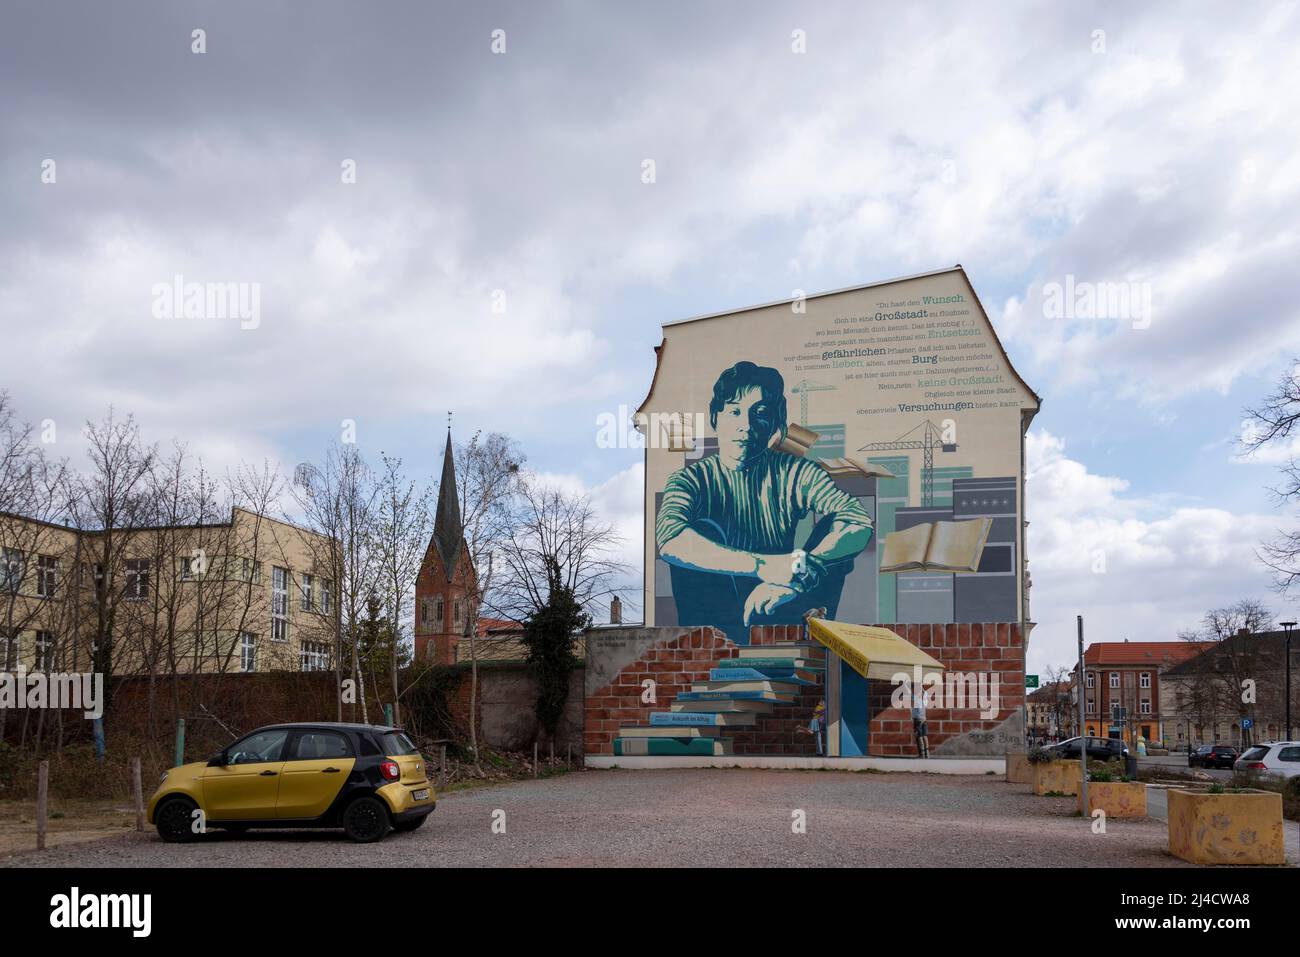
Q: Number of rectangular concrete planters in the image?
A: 4